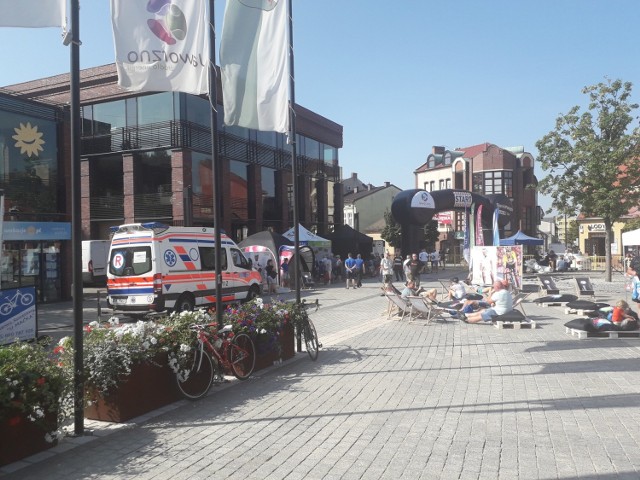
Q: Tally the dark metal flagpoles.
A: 3